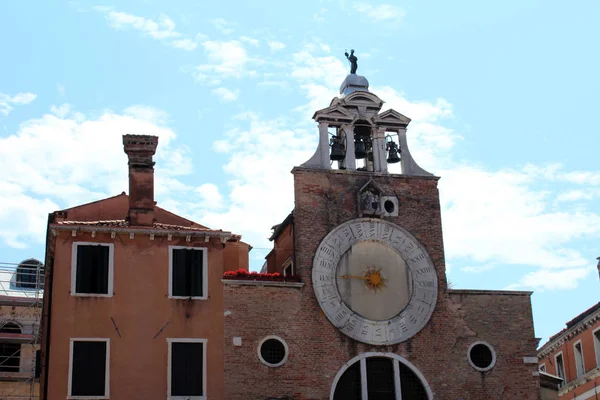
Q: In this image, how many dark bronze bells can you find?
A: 3